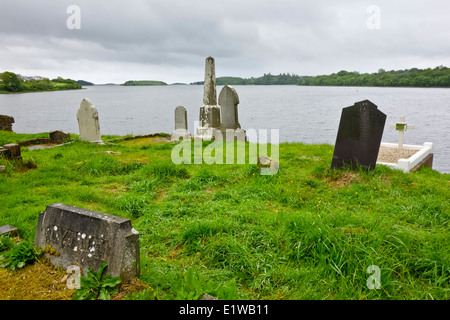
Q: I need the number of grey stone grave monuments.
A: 5